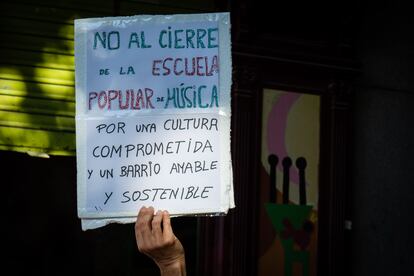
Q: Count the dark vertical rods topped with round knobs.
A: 3